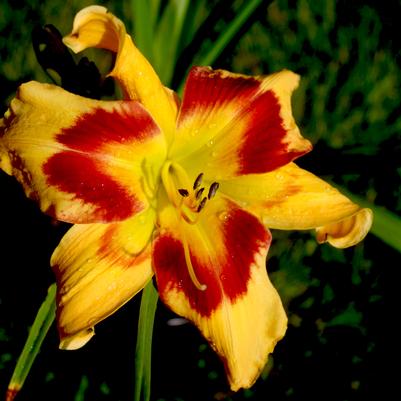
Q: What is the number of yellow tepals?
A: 6